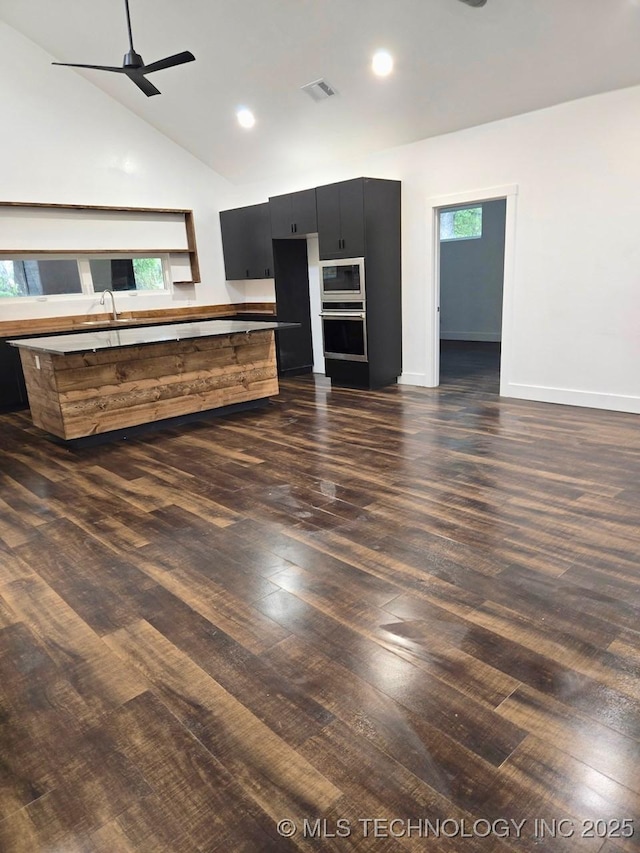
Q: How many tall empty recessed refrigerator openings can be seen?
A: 1